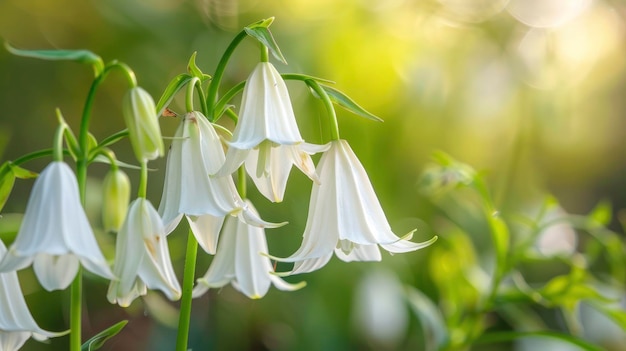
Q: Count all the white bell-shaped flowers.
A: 7